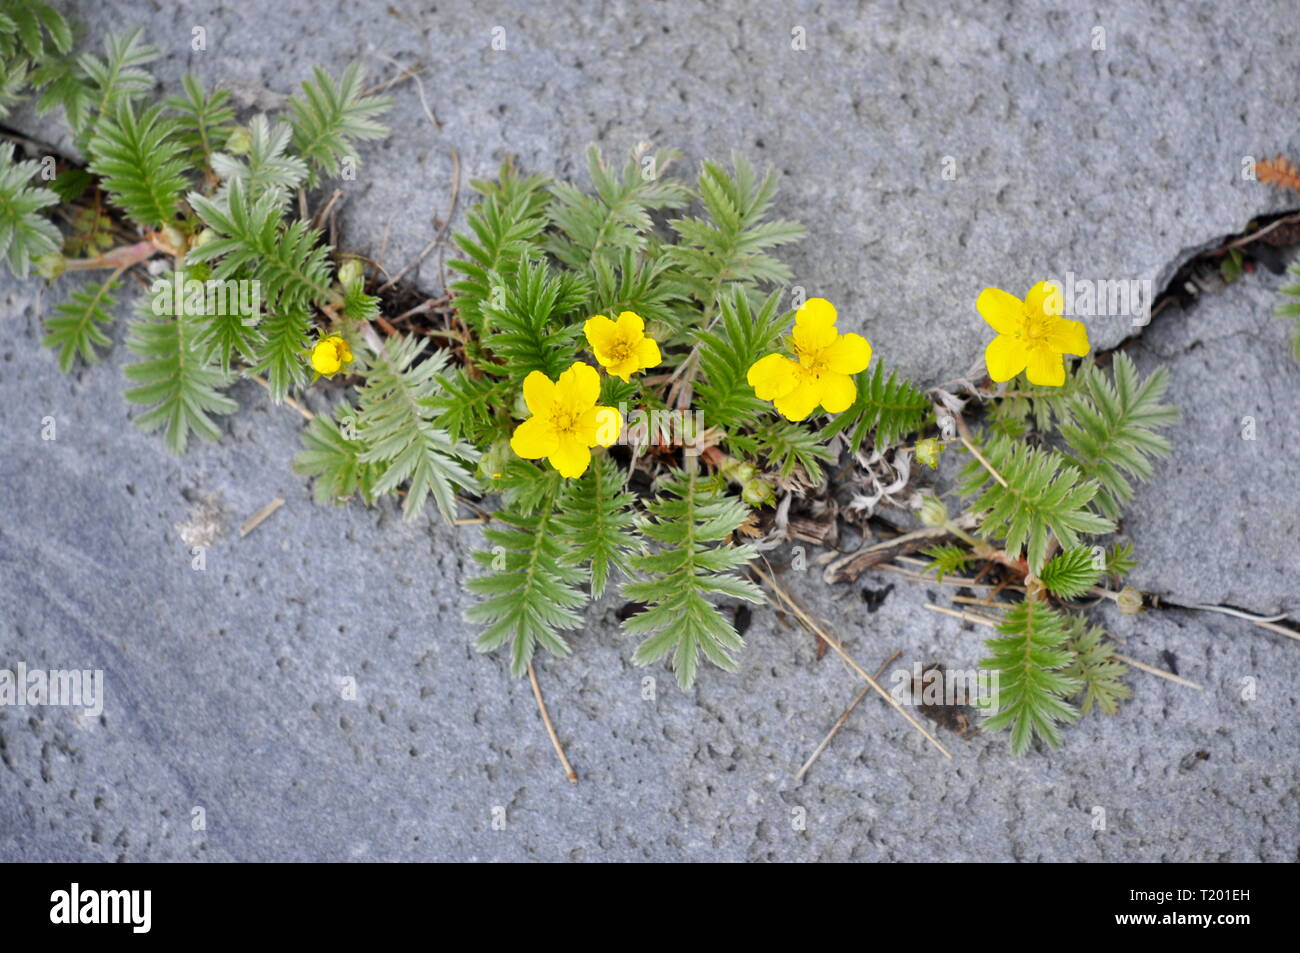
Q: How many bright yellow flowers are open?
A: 4